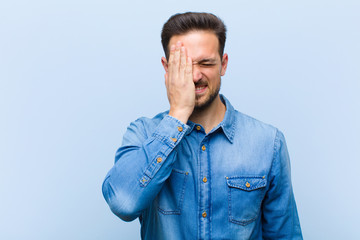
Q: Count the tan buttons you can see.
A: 8